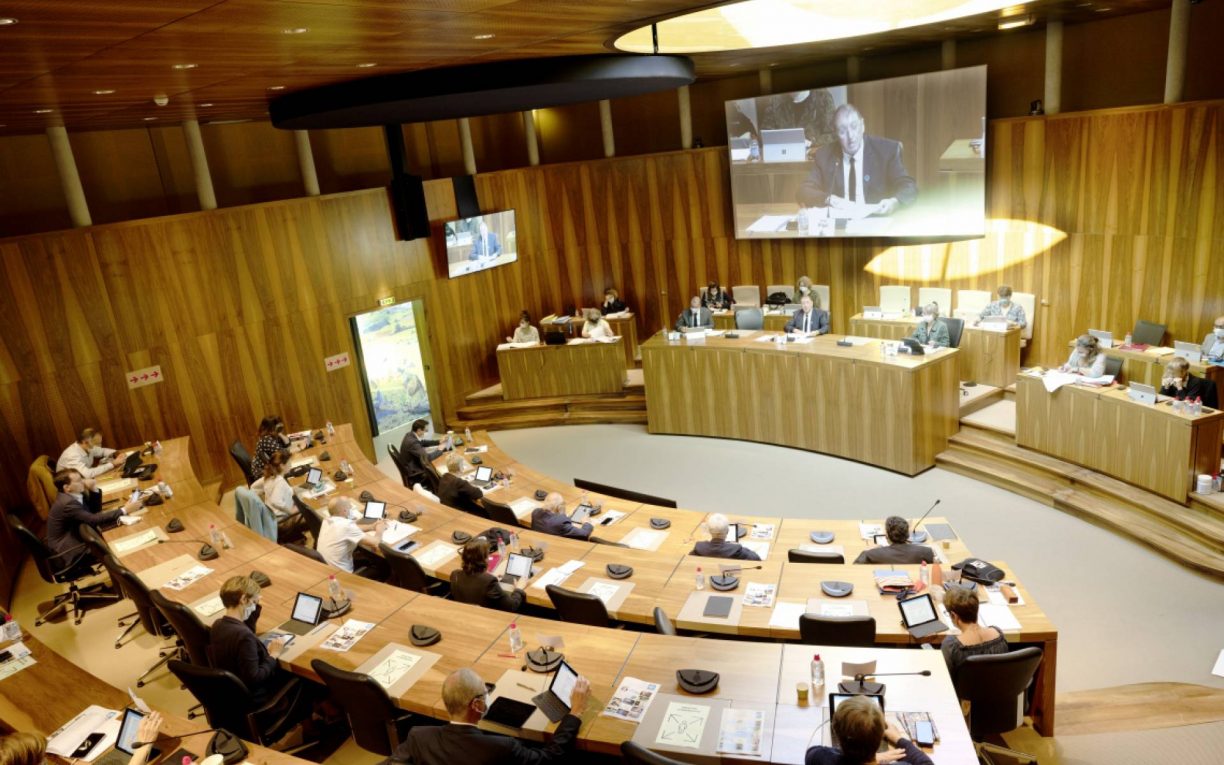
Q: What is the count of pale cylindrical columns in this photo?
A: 12